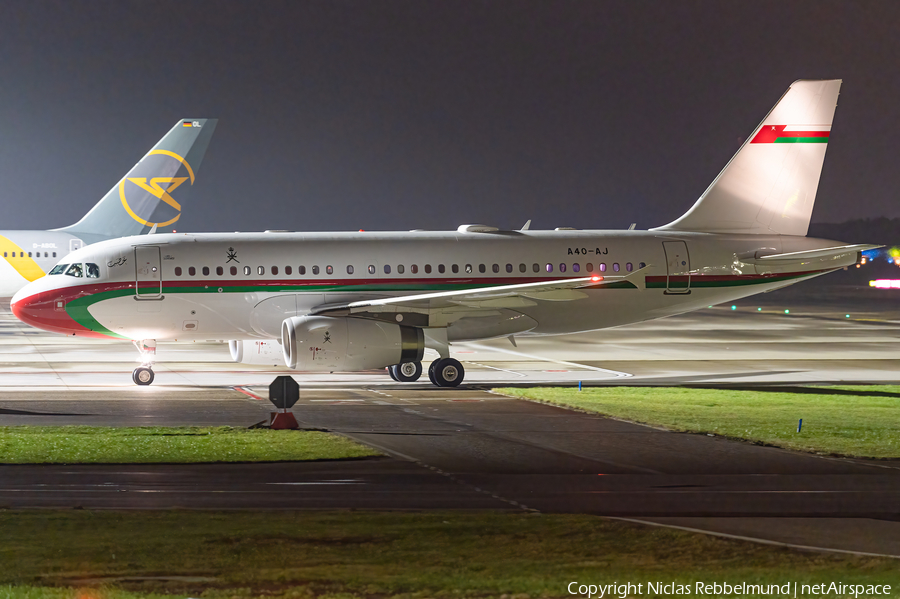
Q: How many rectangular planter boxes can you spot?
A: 0